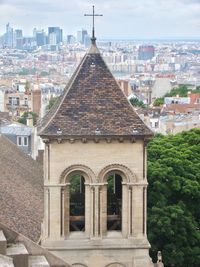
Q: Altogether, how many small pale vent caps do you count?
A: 4